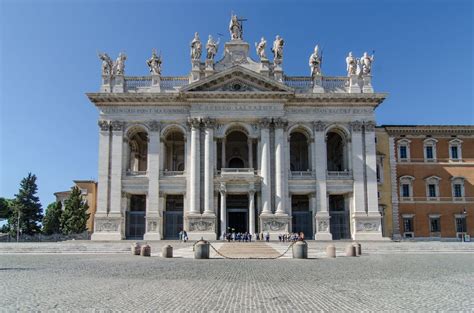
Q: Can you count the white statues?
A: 11